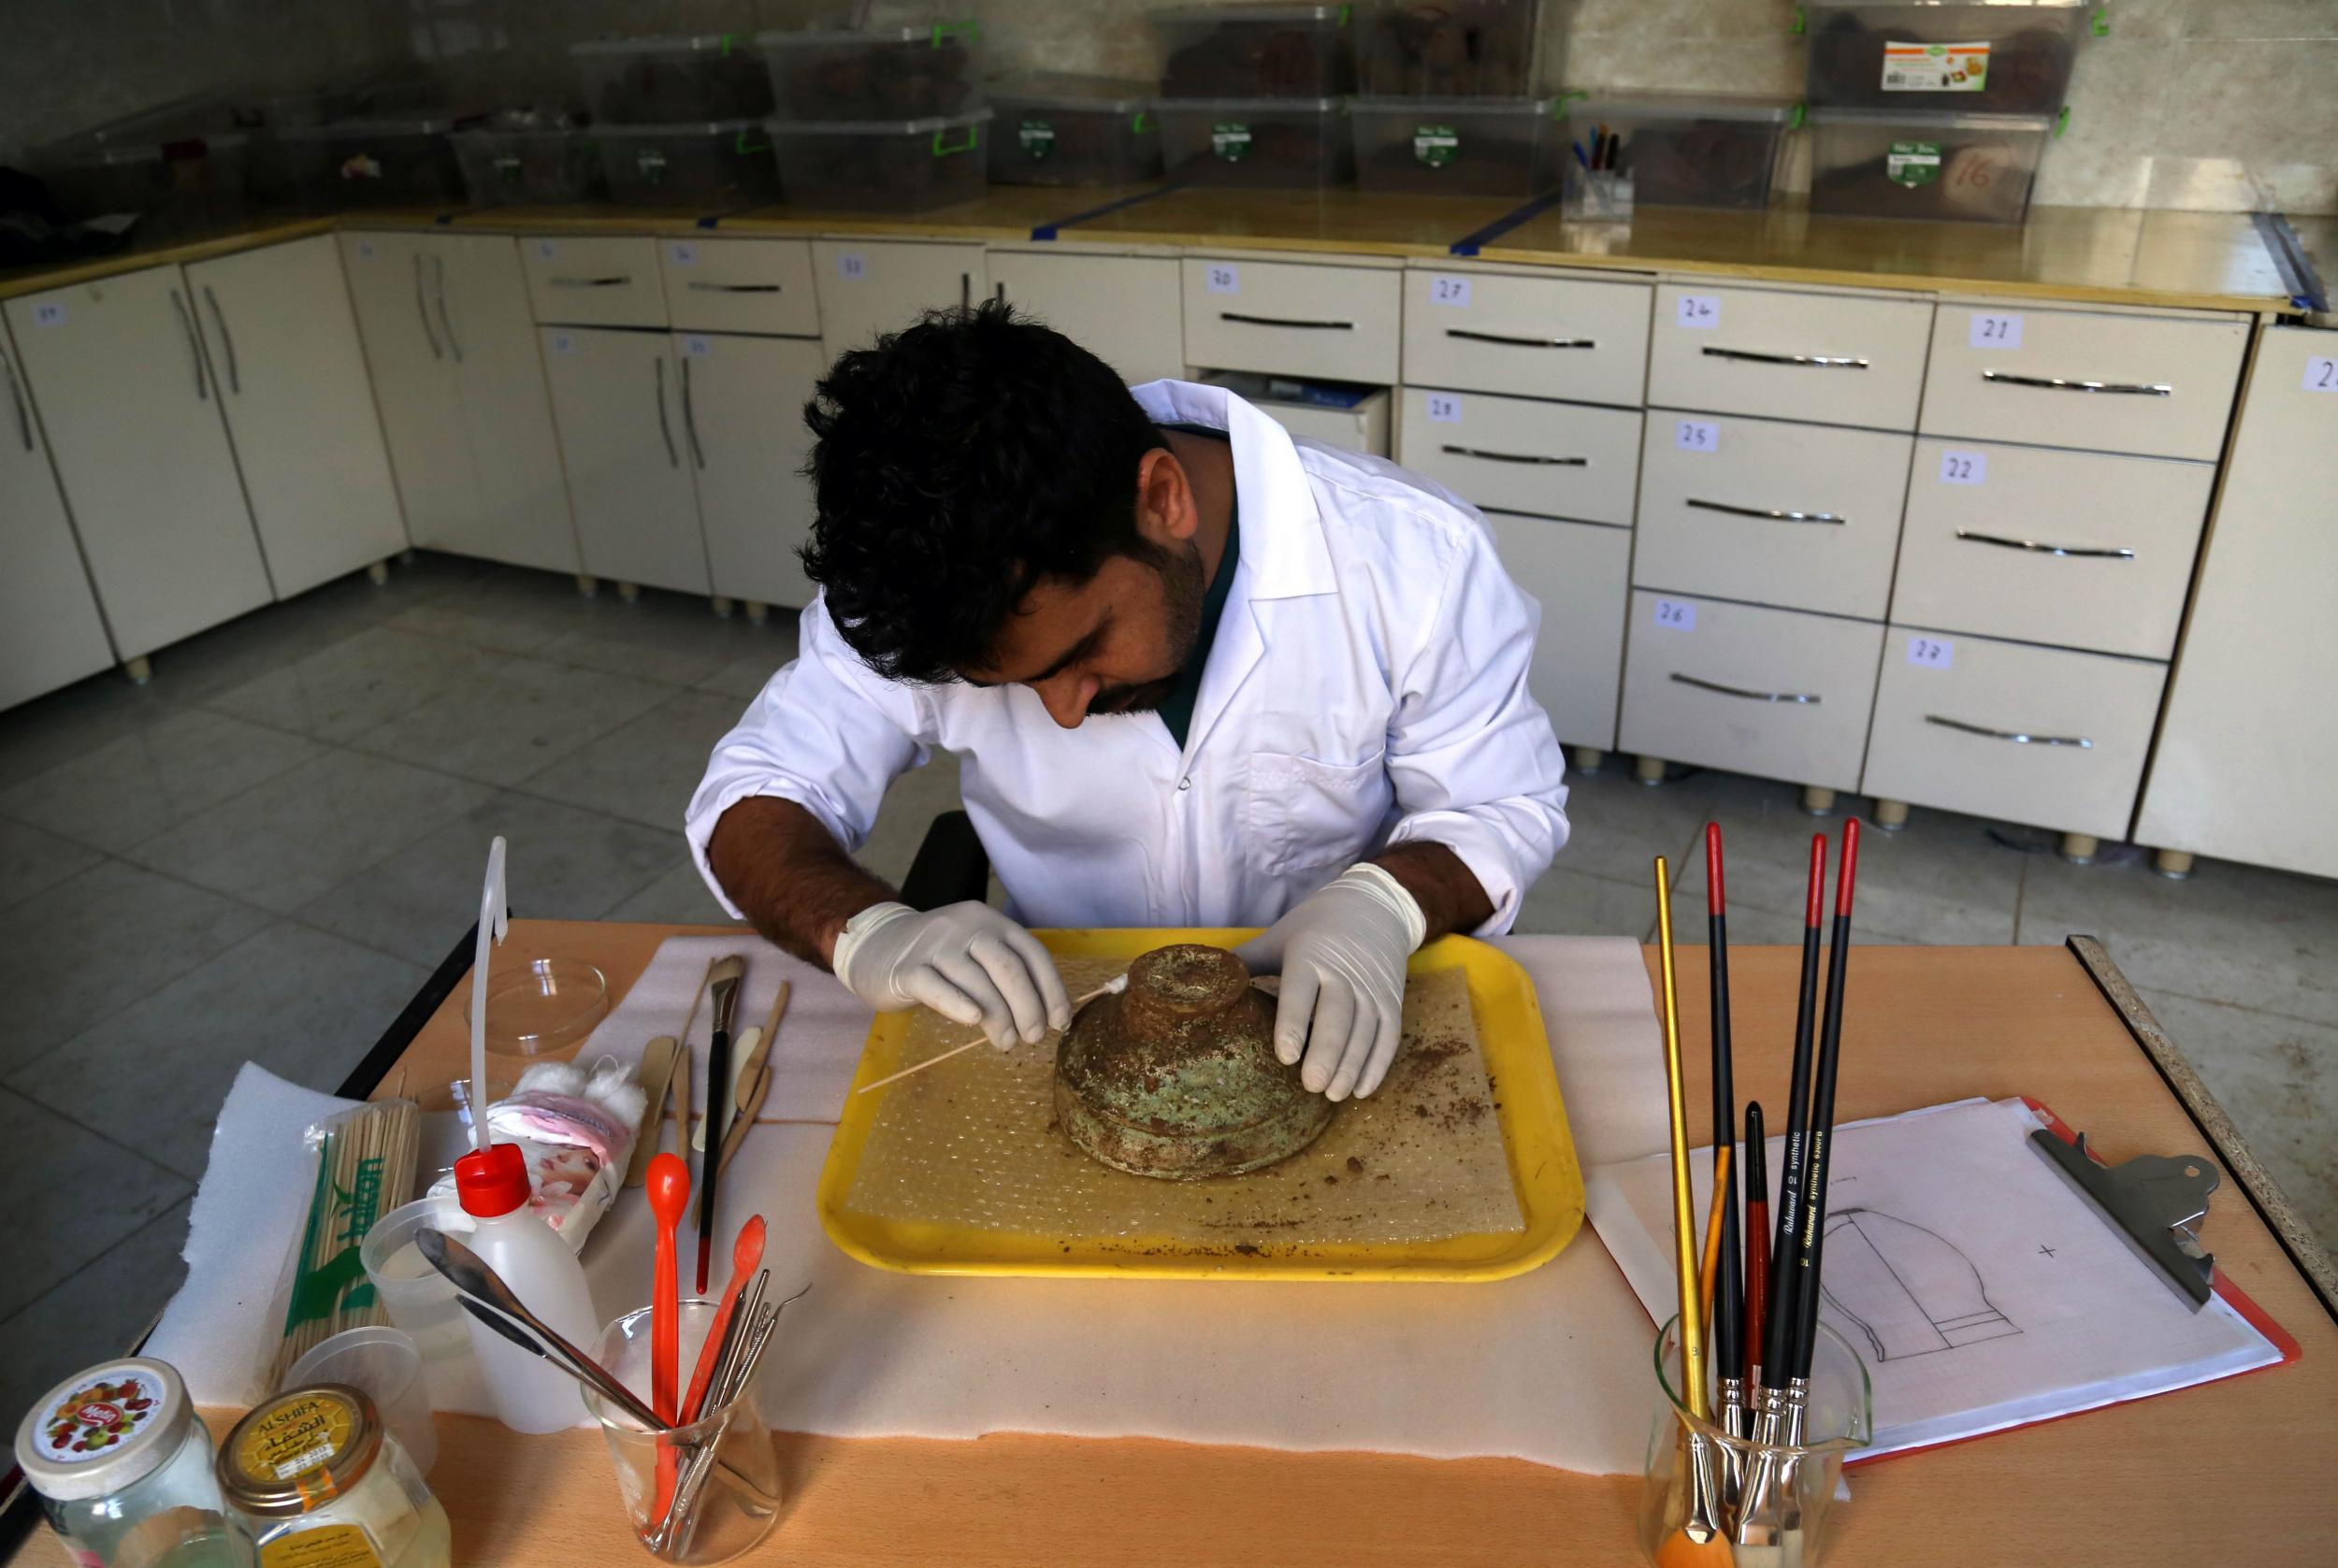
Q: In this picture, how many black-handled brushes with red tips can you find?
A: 4